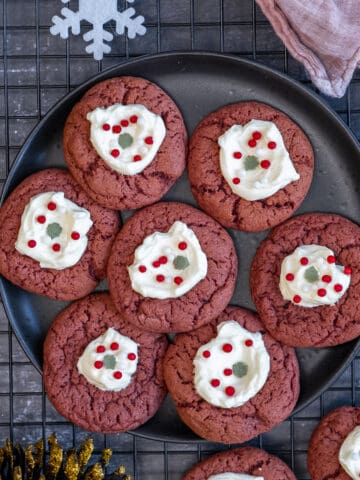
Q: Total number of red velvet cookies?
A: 9